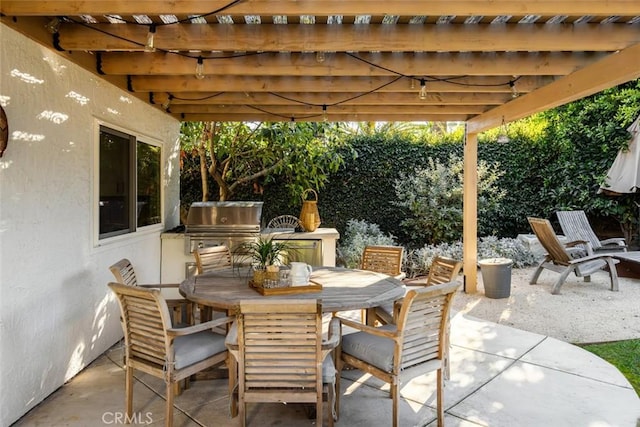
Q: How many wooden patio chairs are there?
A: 9